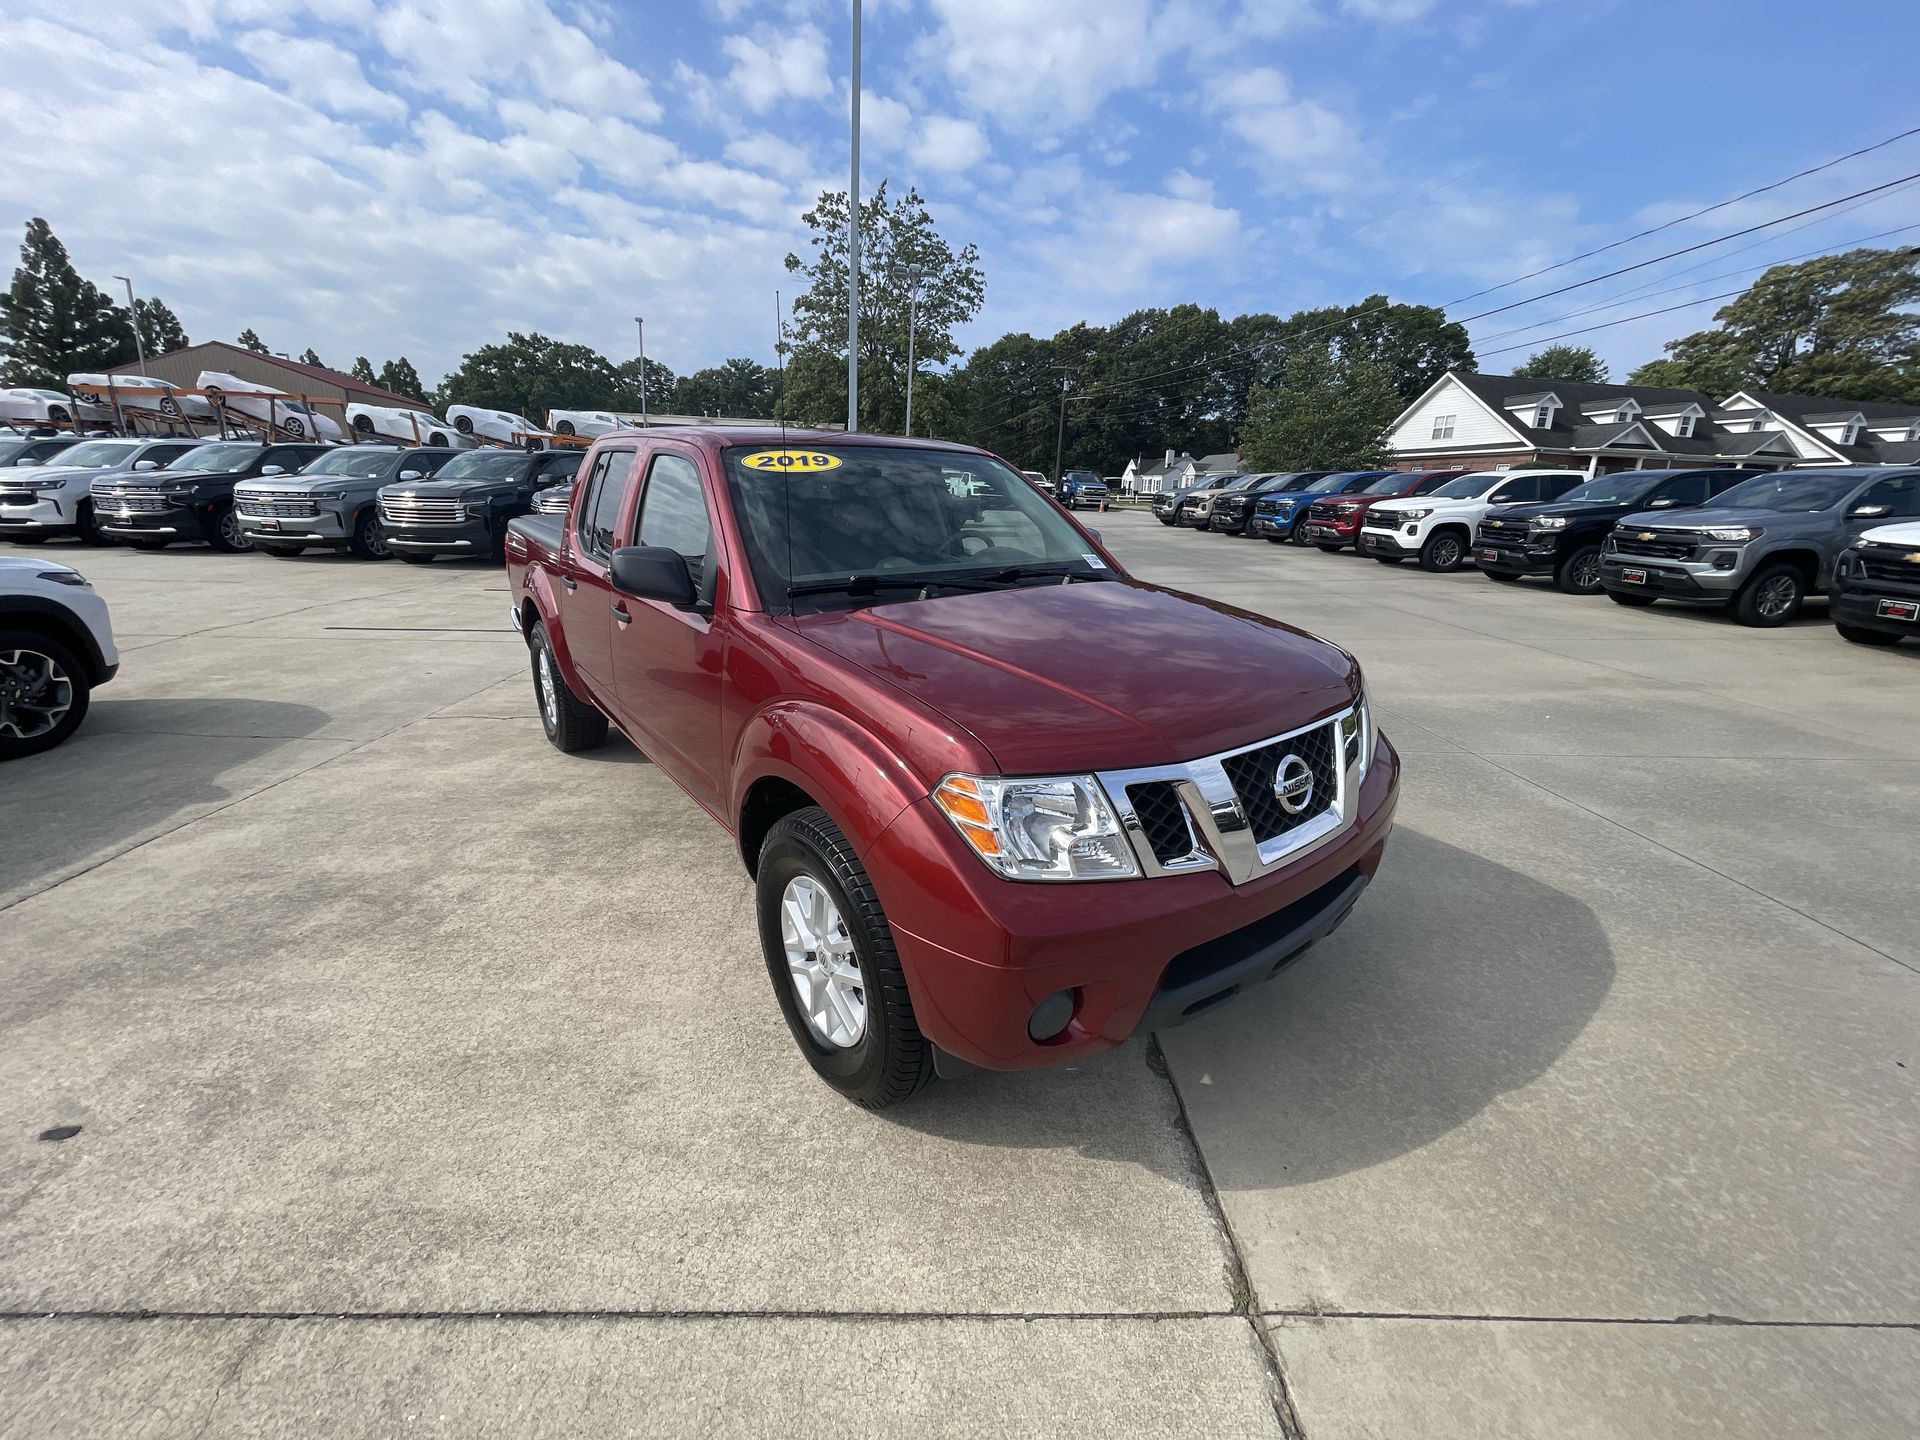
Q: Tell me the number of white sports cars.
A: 6